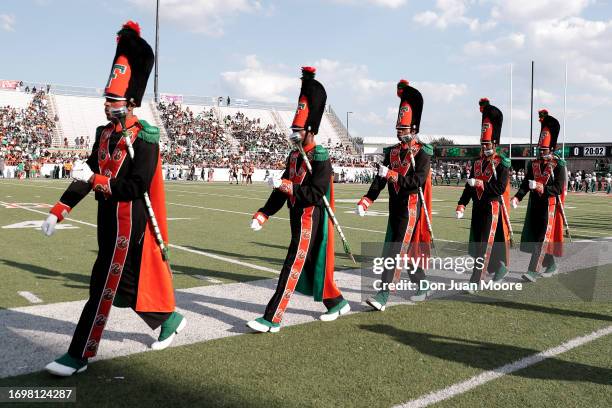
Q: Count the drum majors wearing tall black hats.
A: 5